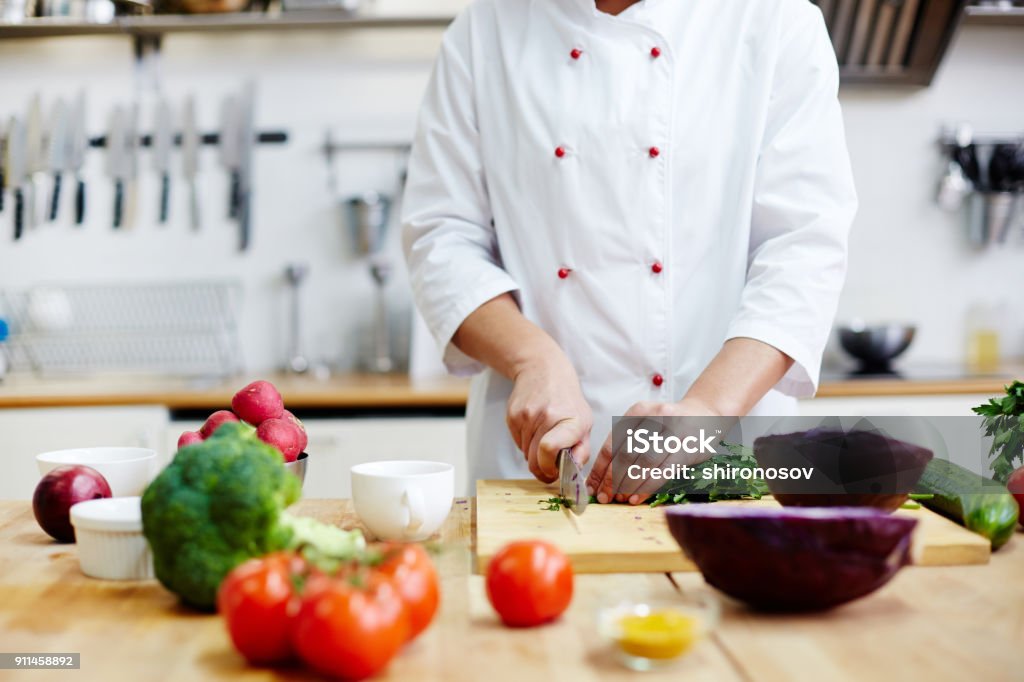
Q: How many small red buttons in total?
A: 7